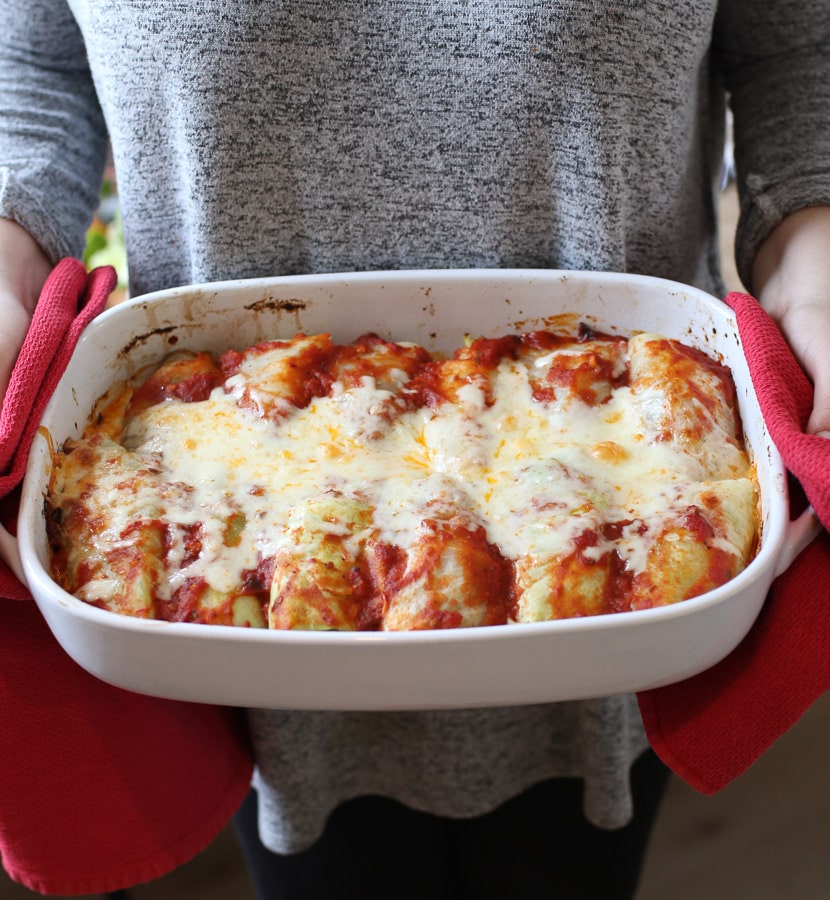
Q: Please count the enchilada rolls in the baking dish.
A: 12